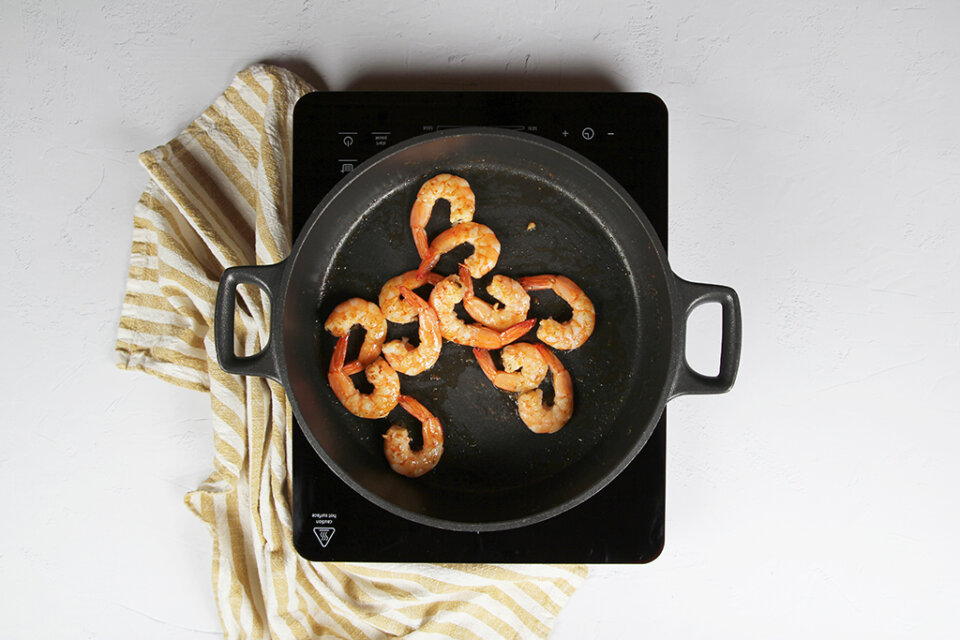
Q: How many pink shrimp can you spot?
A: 12